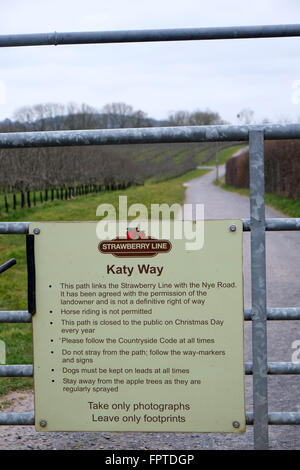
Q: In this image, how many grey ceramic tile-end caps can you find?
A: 0